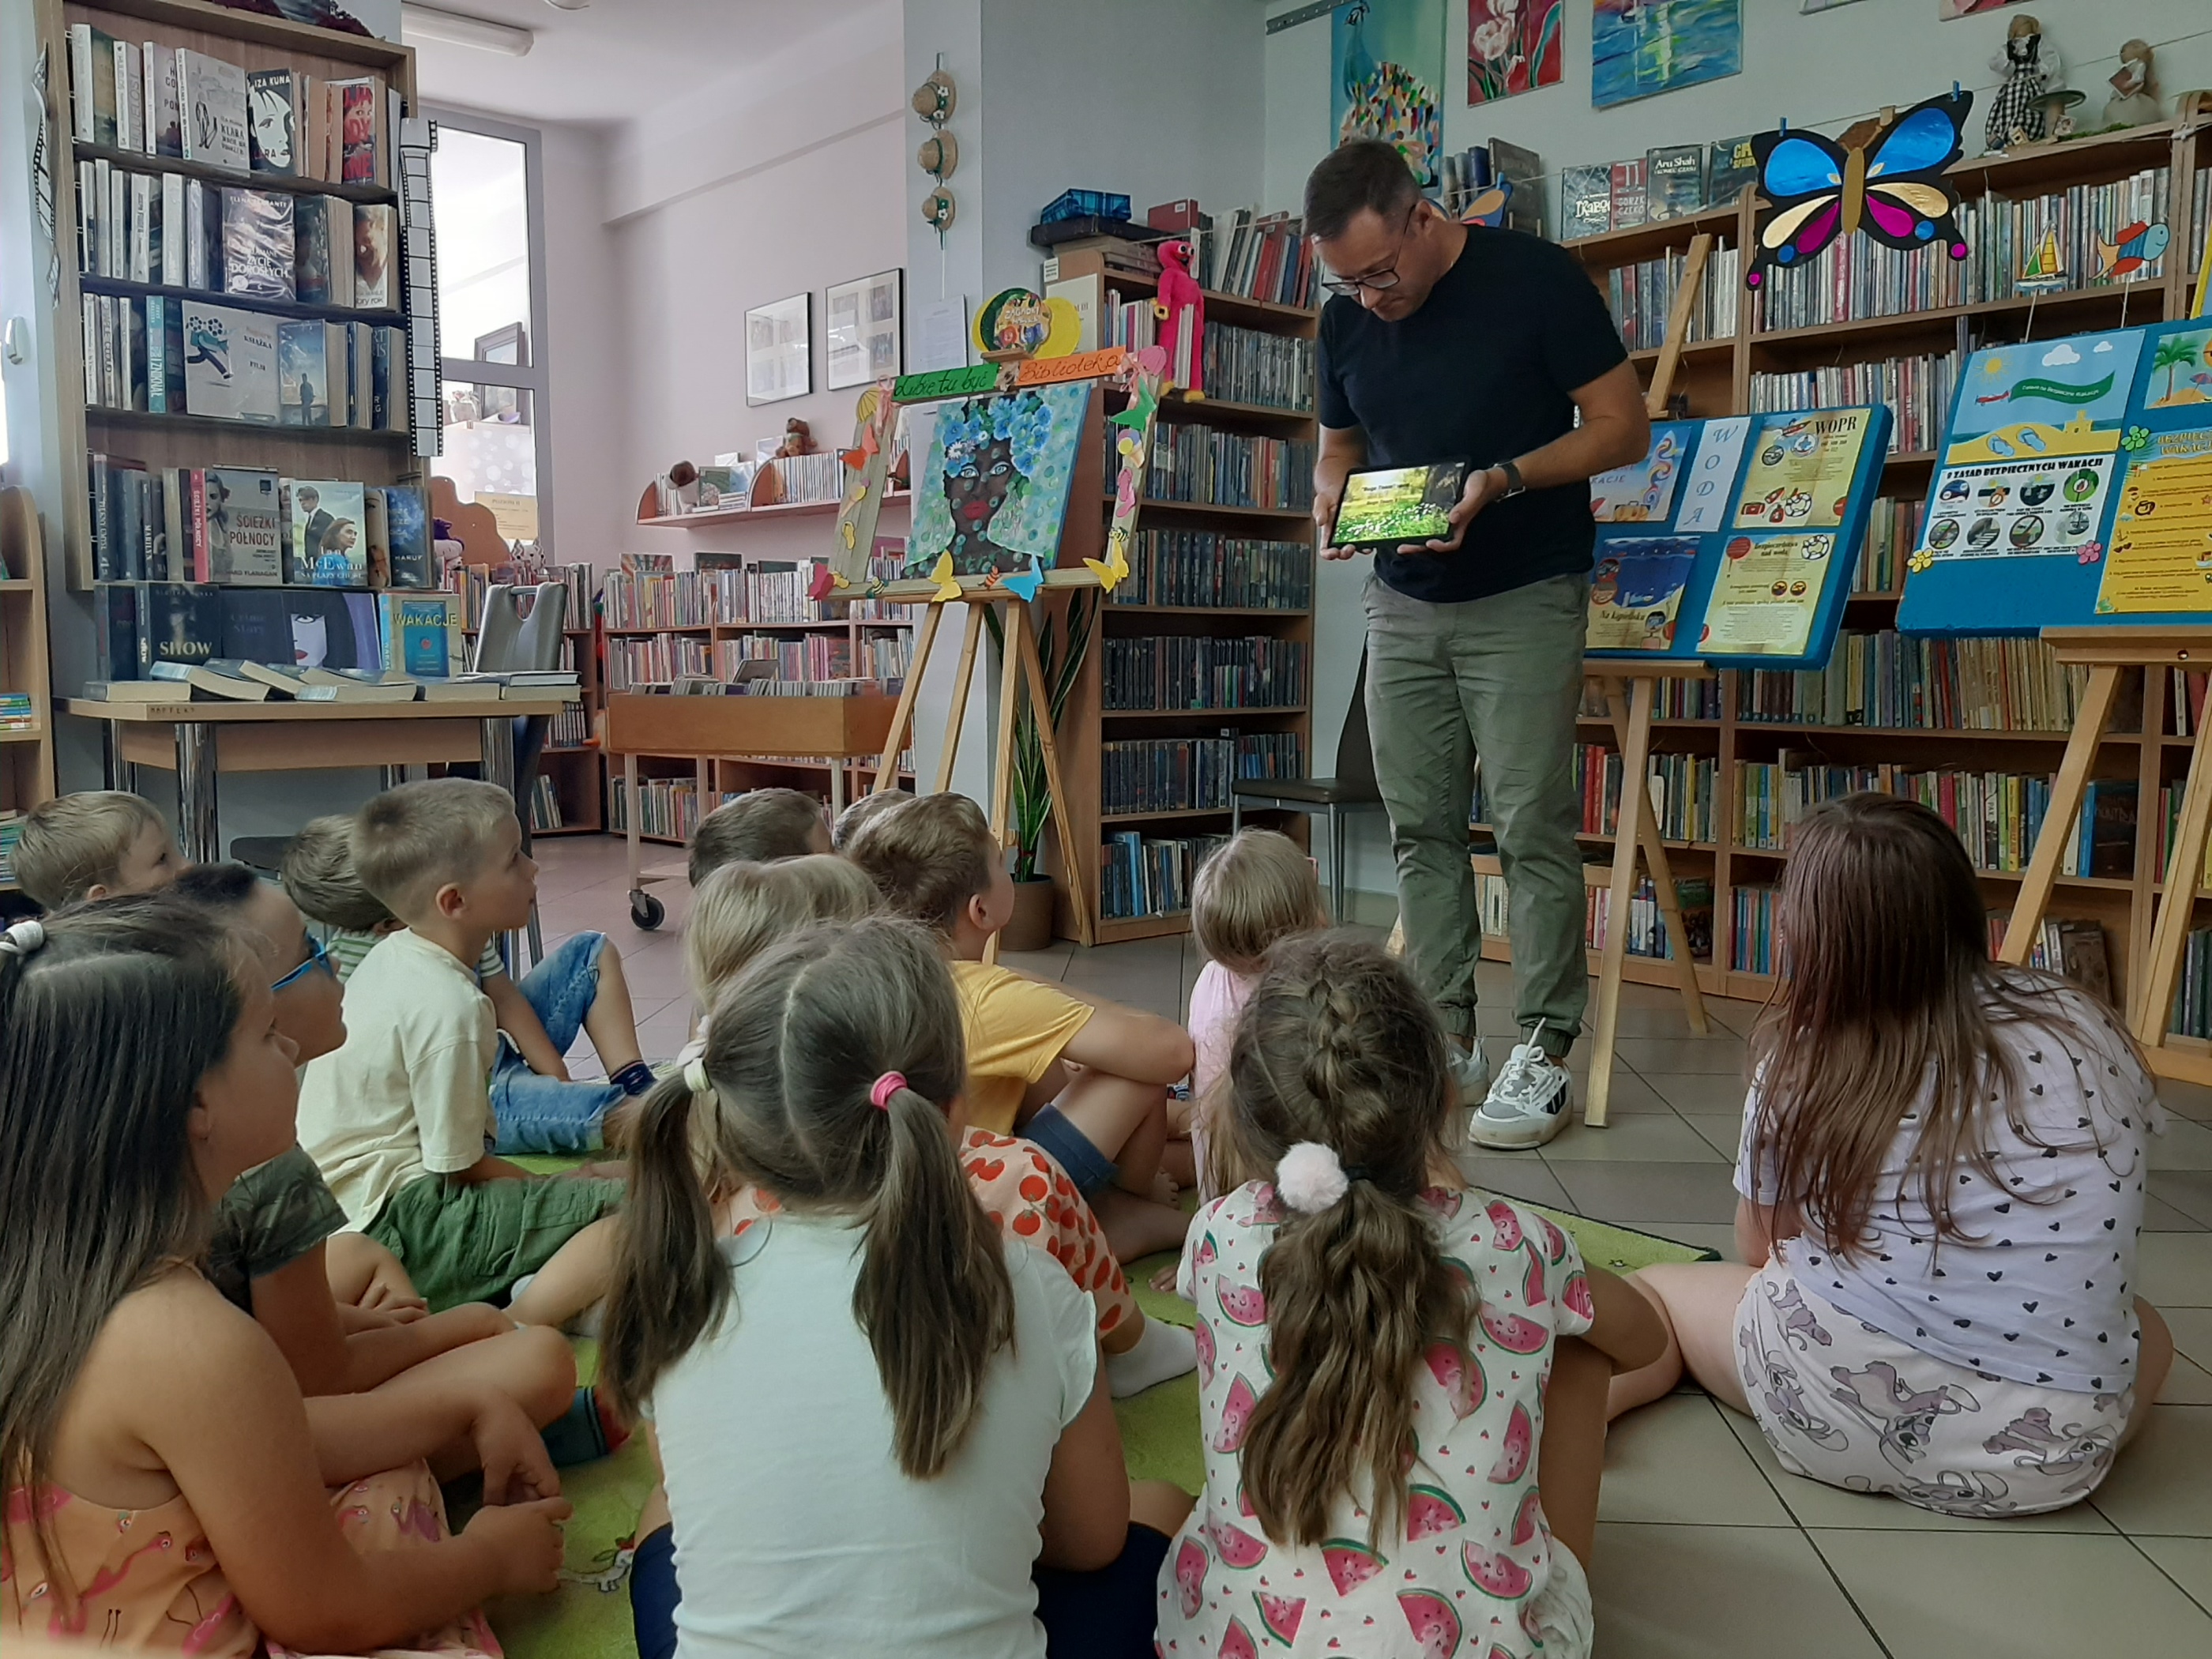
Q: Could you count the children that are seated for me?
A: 13